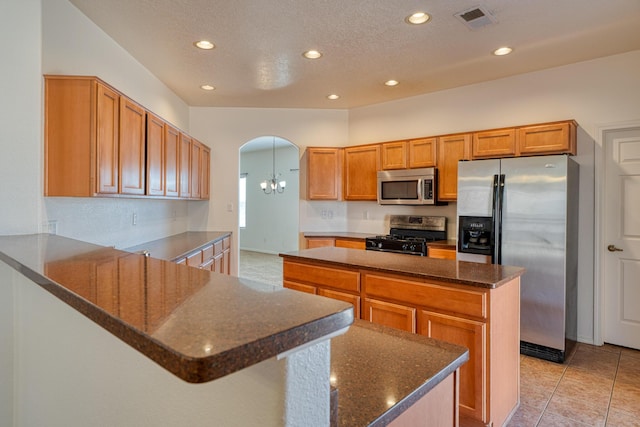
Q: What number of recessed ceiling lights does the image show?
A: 7